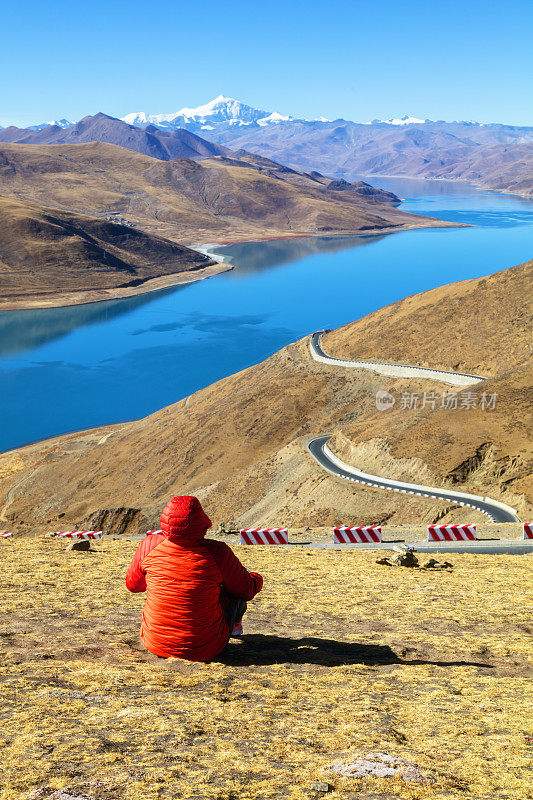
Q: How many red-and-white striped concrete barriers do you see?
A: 7